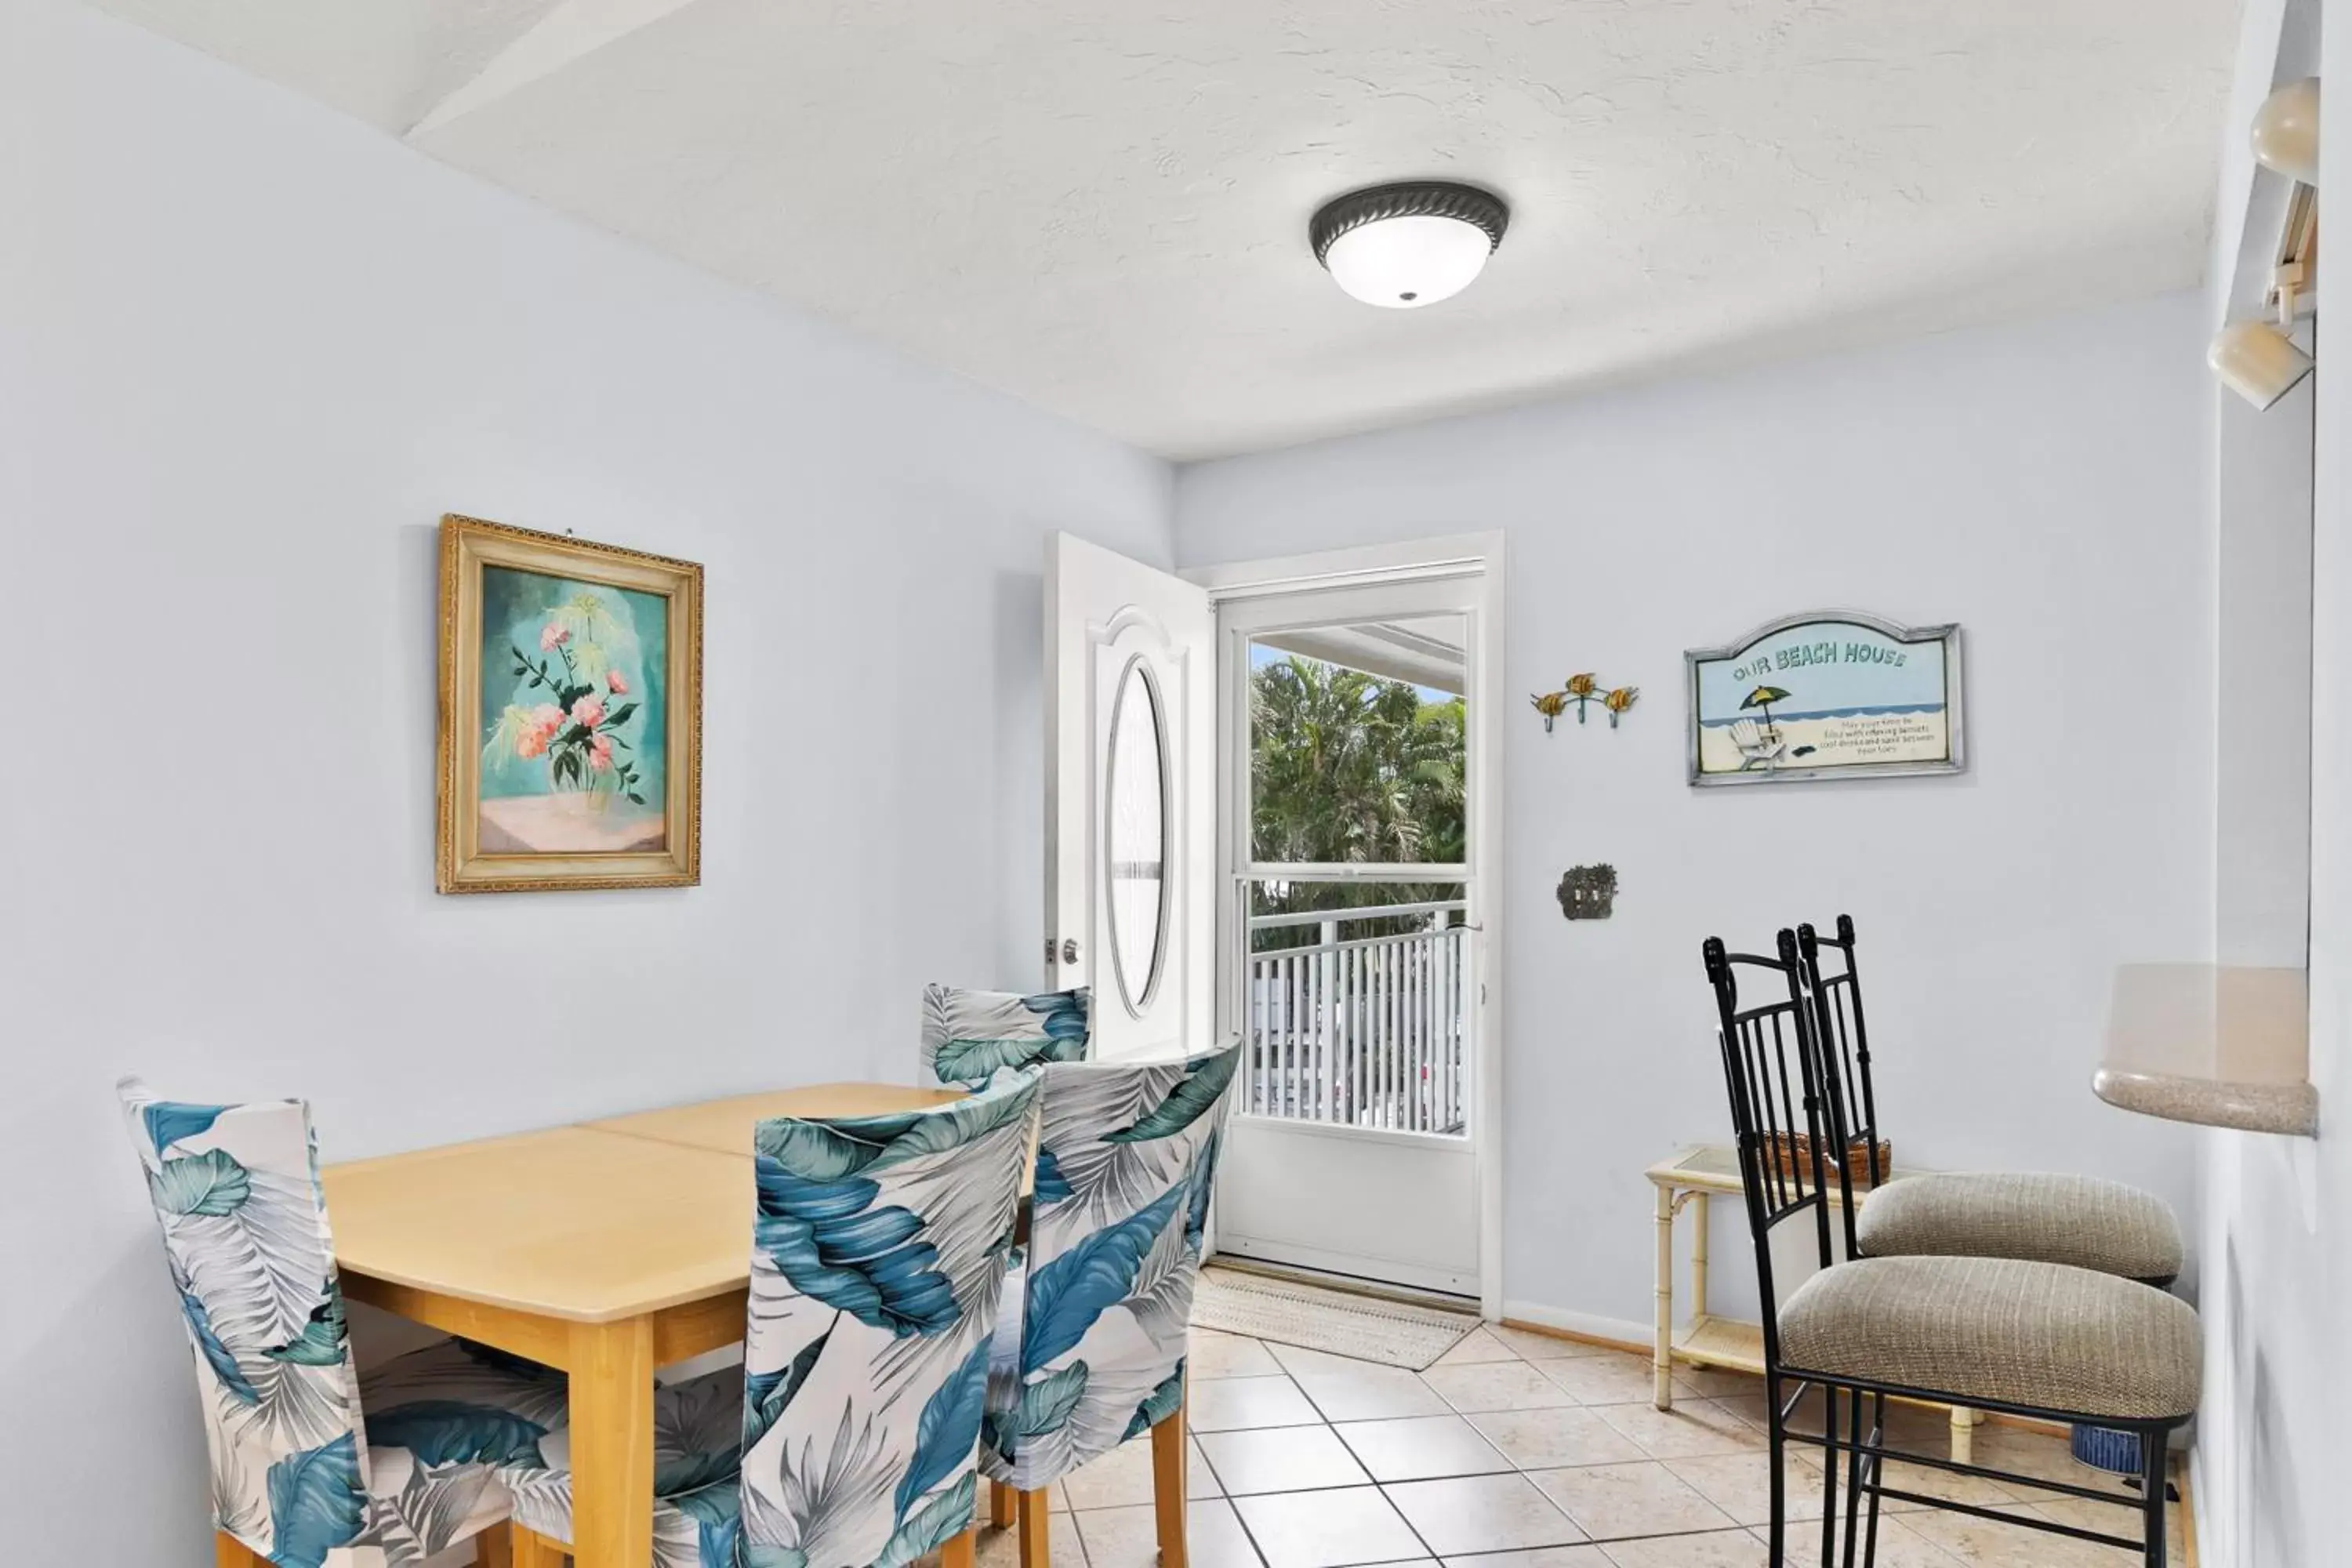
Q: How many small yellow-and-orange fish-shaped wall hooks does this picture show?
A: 3